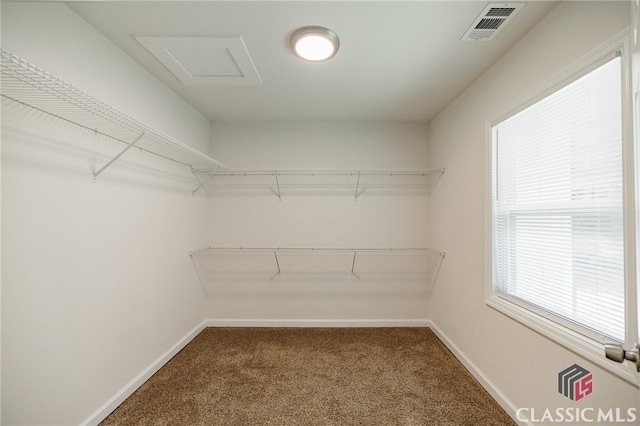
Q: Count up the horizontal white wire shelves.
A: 3